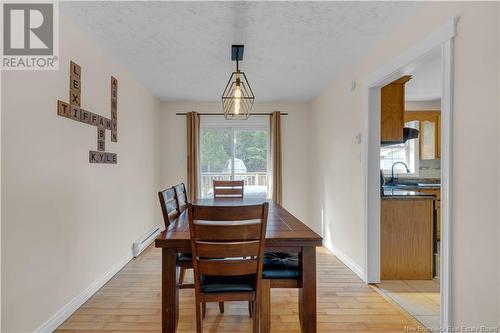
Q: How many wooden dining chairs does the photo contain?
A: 4